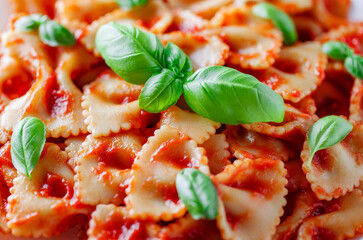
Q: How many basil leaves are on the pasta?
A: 13